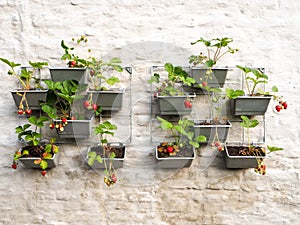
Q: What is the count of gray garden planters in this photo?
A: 12